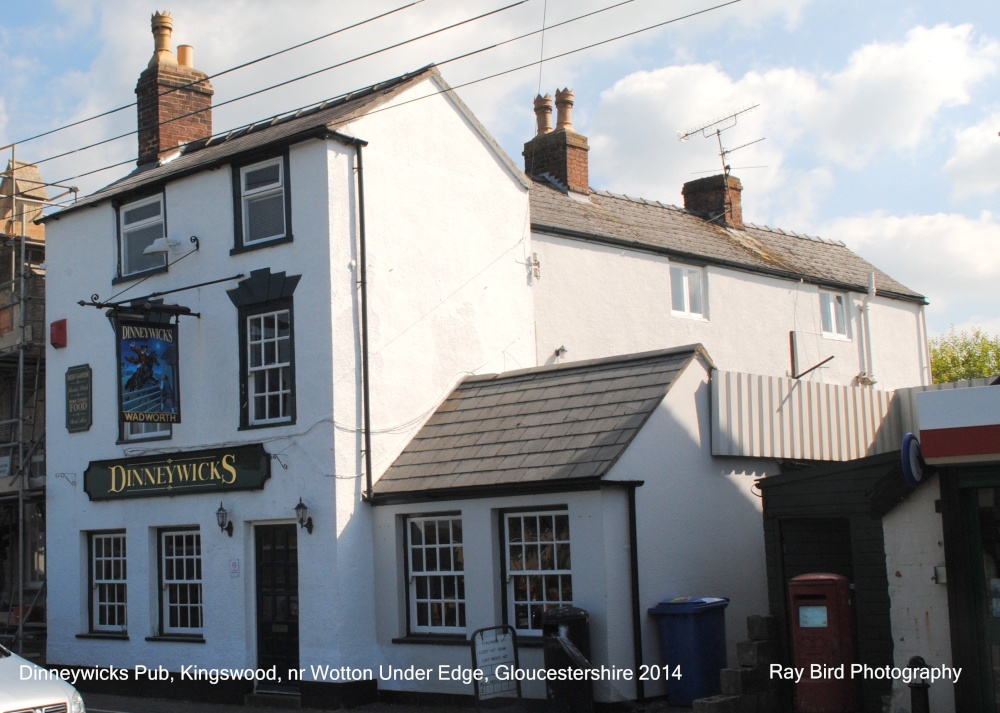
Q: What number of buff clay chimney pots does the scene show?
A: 4